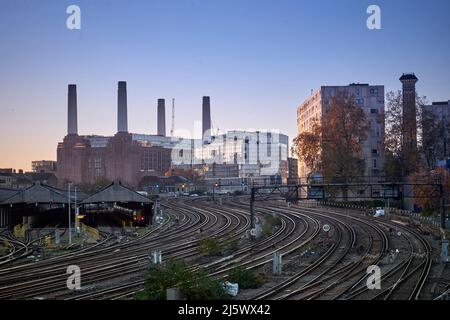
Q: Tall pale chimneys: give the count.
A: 4